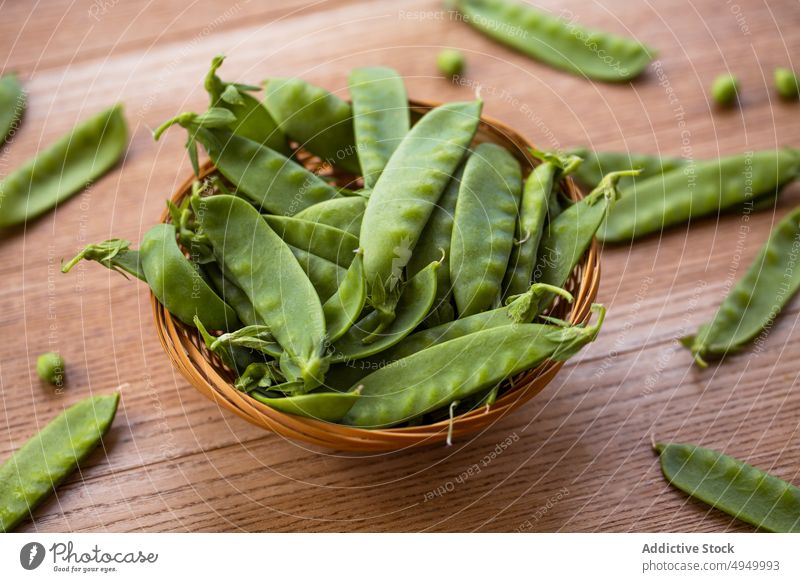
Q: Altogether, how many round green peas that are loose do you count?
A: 4